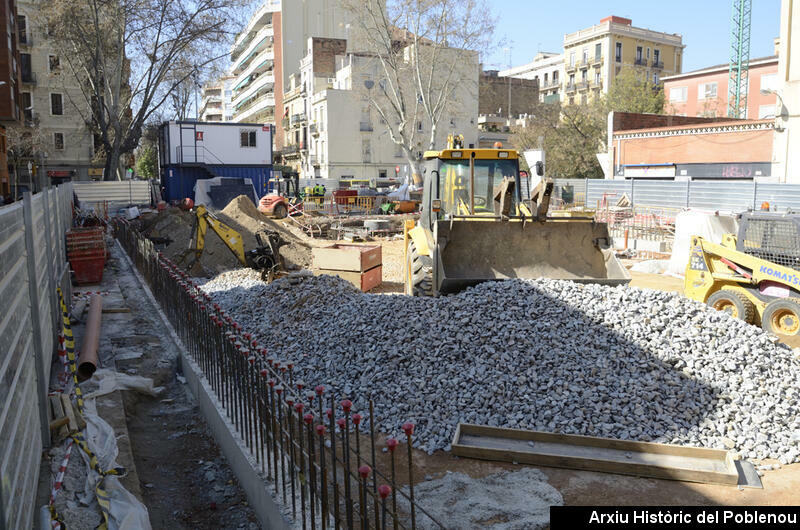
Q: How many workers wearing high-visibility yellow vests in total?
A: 2